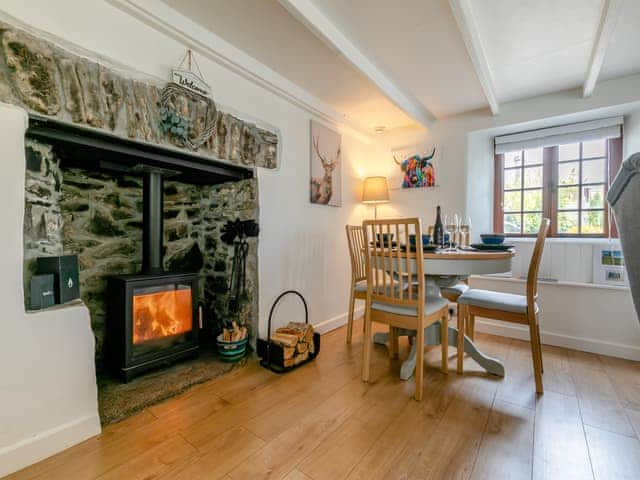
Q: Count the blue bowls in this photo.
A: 4